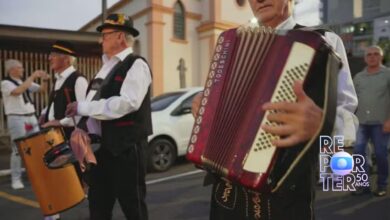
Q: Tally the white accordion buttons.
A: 13